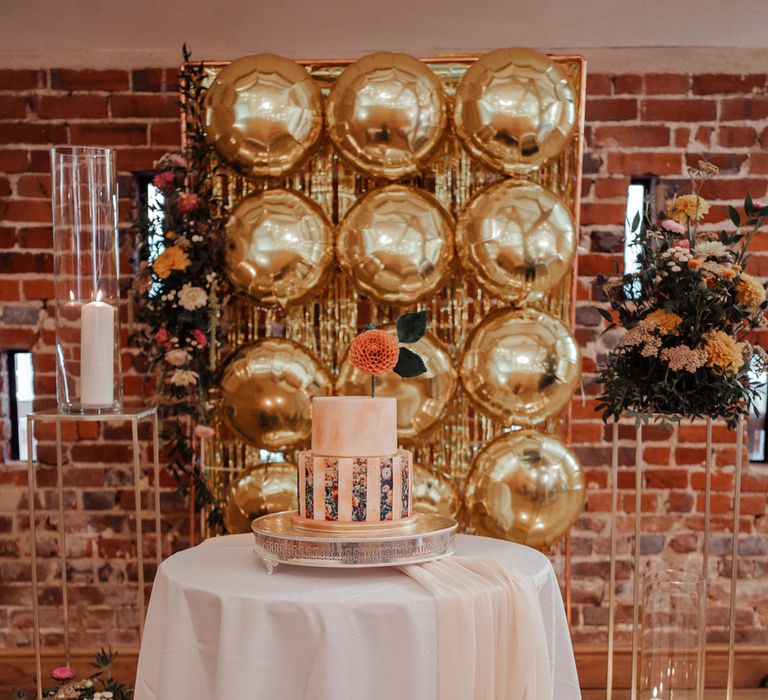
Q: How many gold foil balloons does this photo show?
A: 12